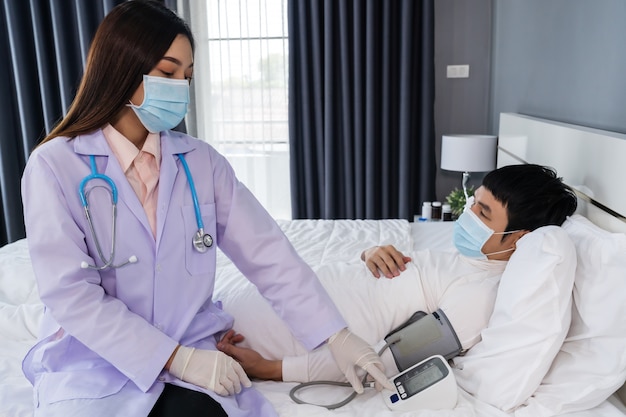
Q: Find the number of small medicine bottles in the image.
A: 3